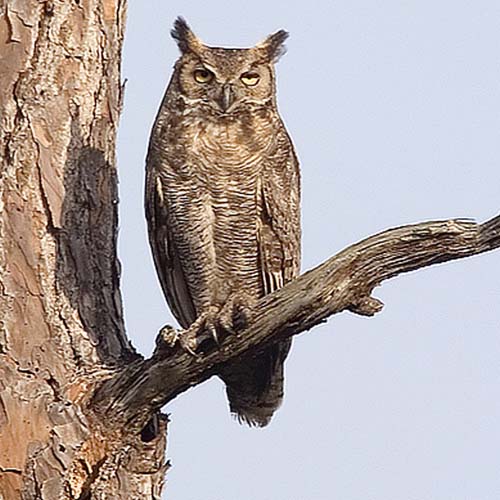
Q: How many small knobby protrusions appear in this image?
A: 2